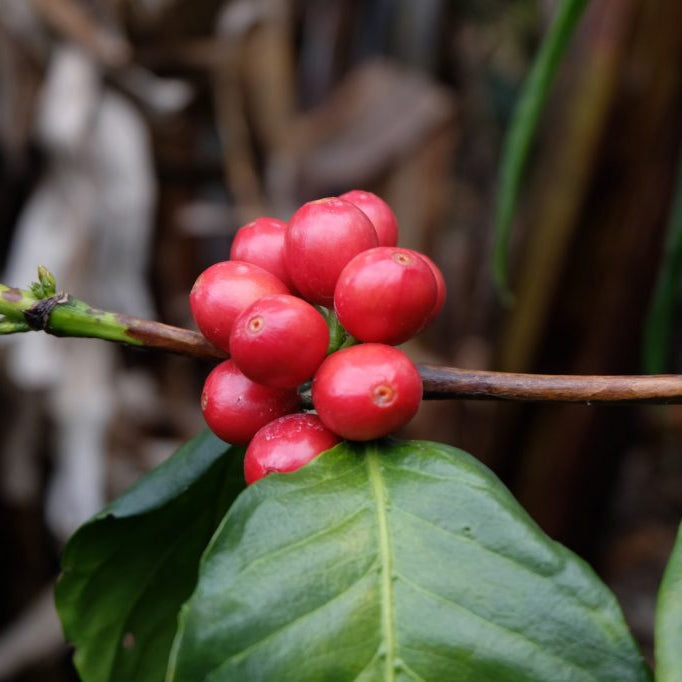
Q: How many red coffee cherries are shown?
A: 10